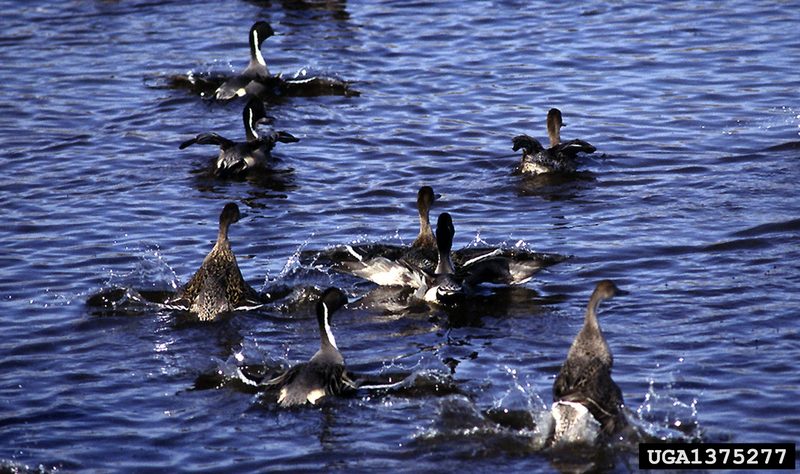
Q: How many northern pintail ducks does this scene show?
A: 8